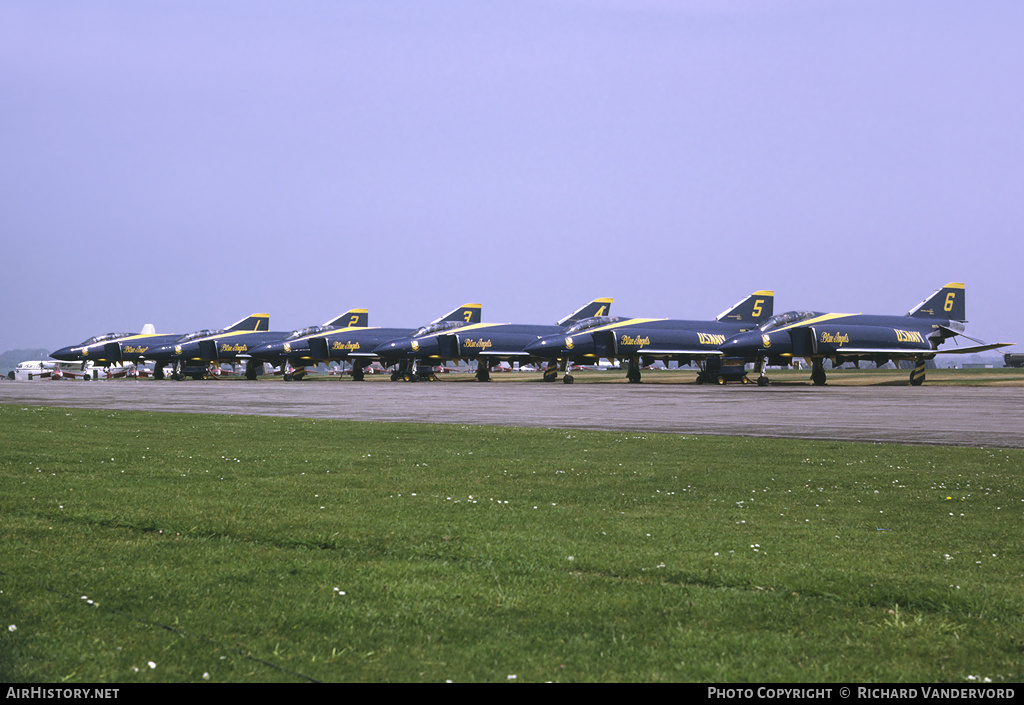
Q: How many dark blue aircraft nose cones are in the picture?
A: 6